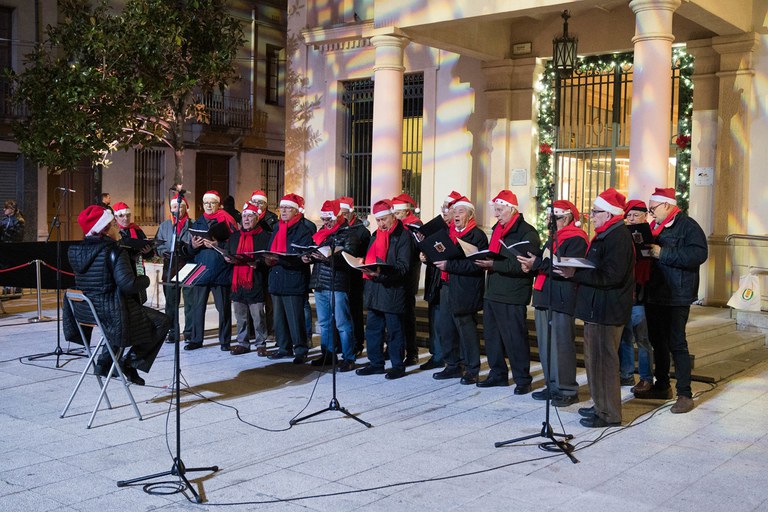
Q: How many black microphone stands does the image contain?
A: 4